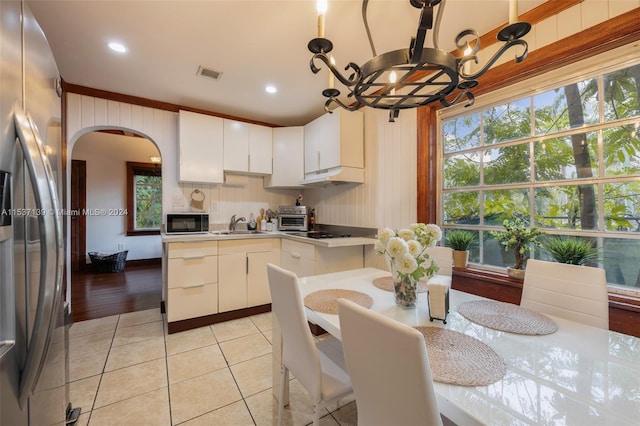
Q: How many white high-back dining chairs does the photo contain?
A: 4